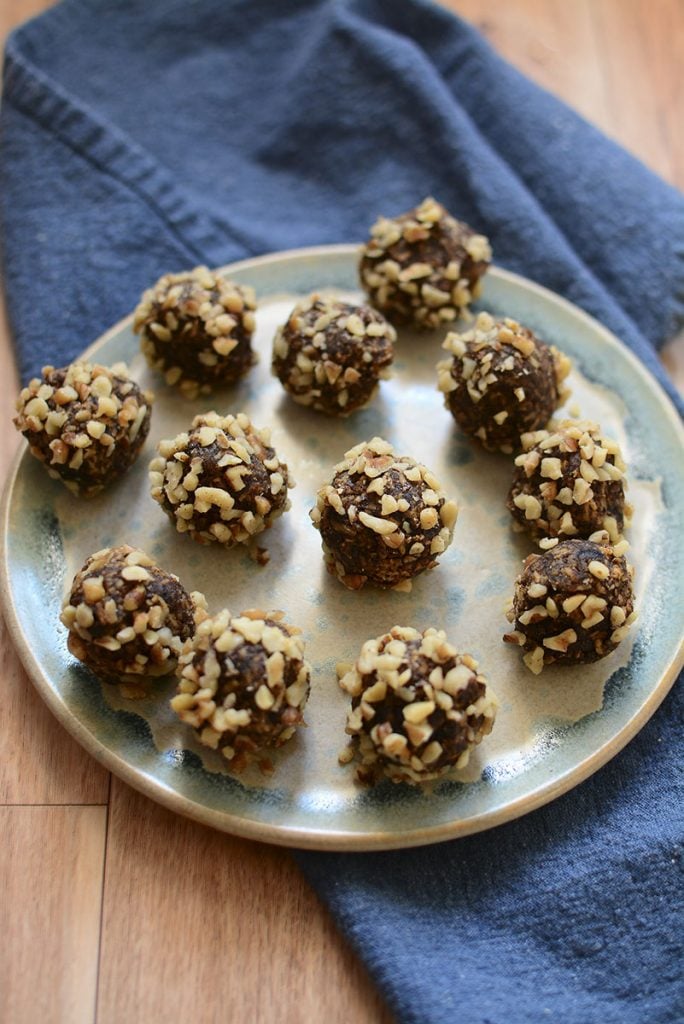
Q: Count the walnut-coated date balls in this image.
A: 12